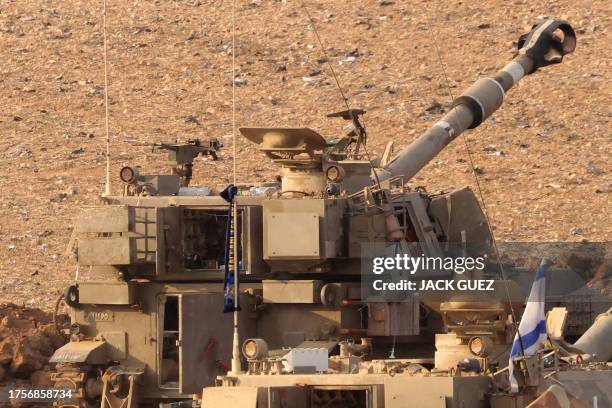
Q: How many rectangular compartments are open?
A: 3